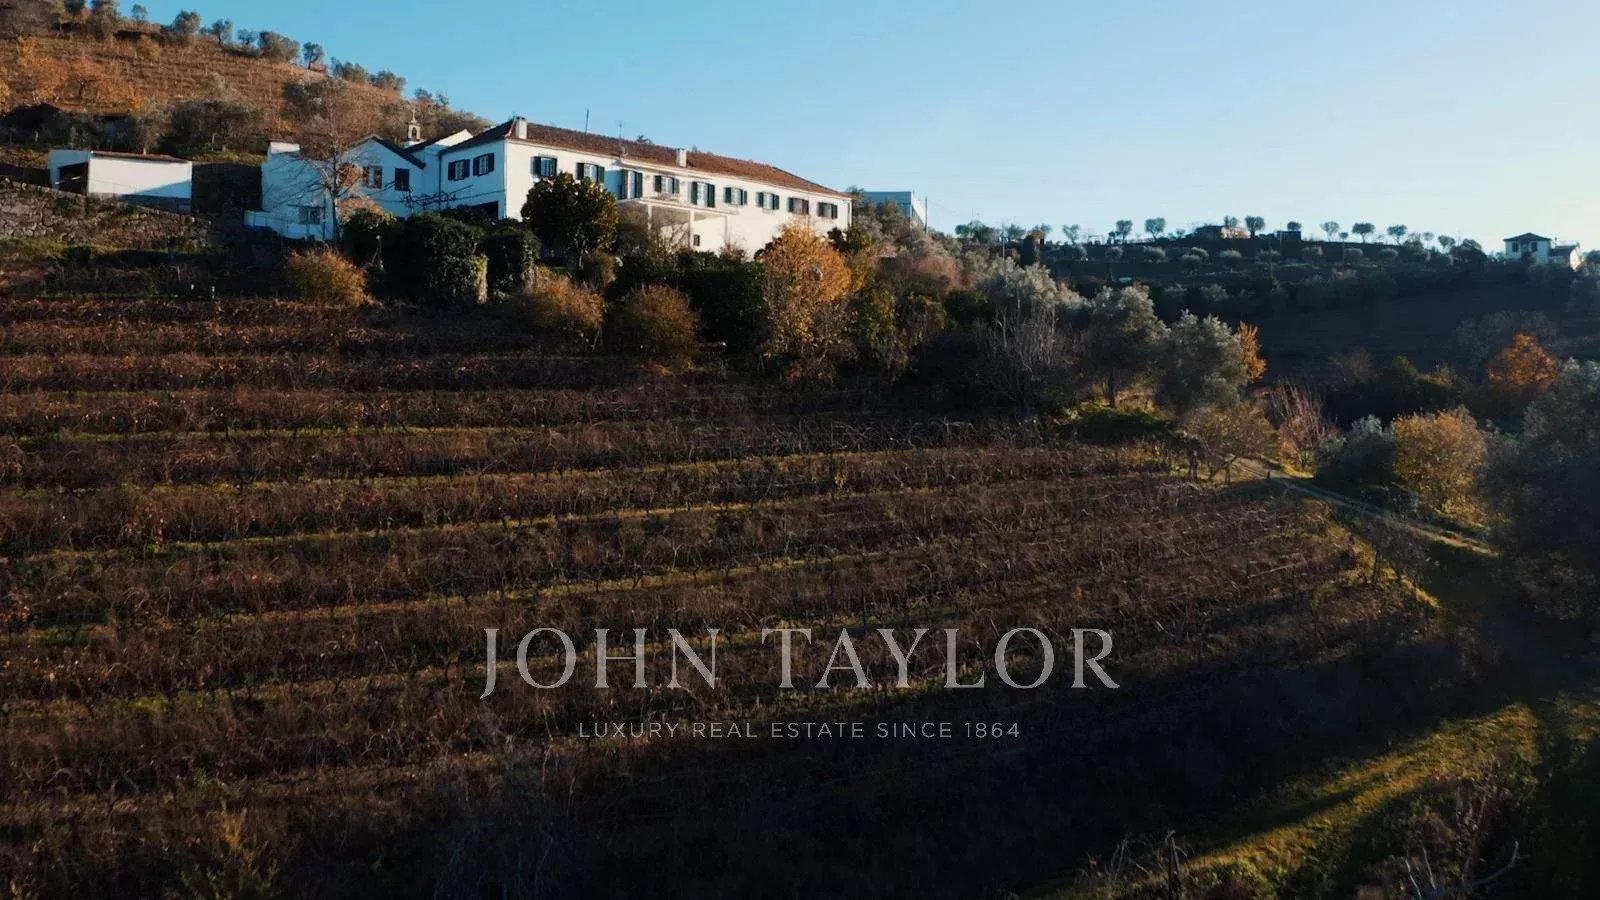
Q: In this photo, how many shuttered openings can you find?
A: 11